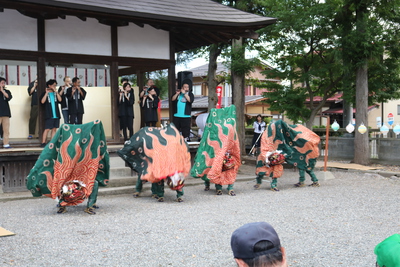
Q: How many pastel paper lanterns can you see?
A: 5